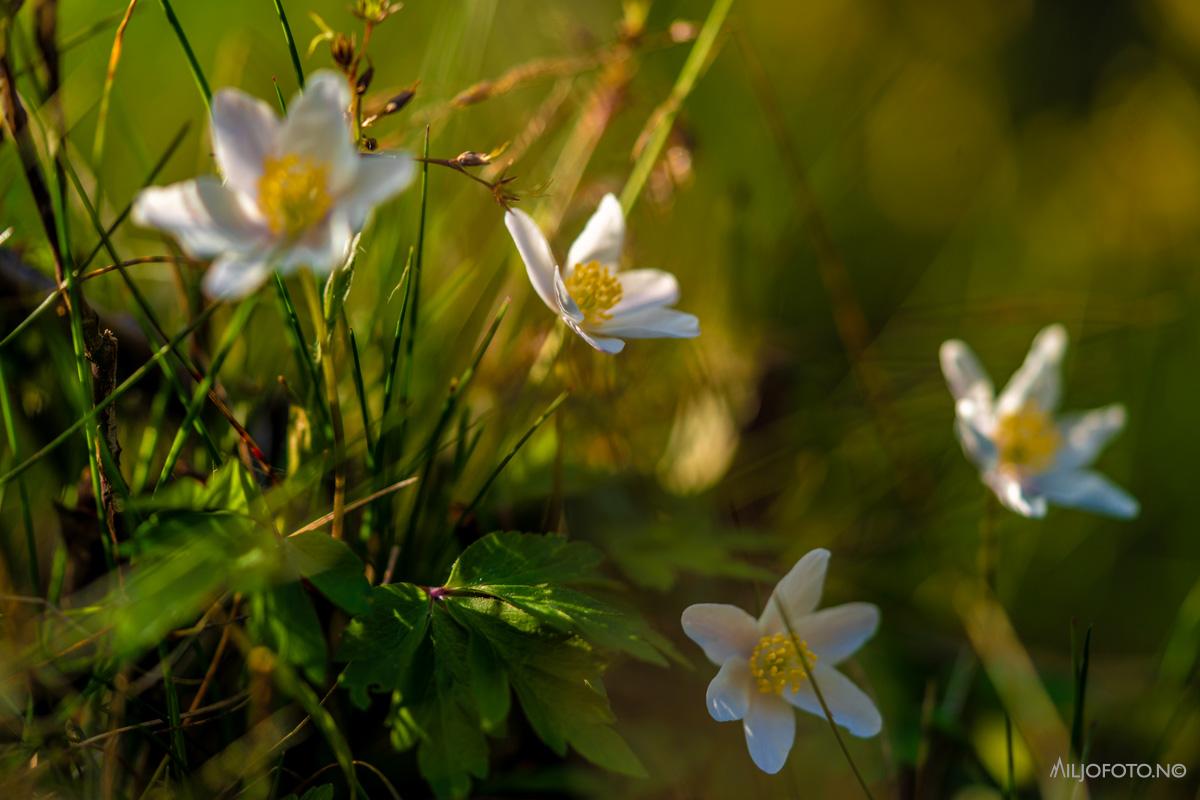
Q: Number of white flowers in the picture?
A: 4